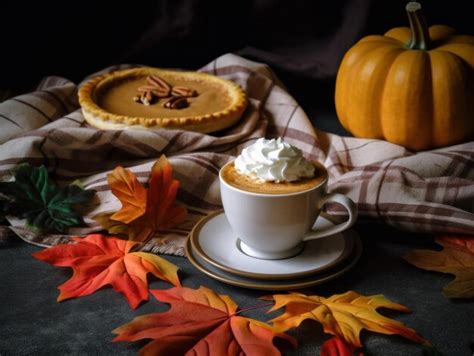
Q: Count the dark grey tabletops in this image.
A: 1